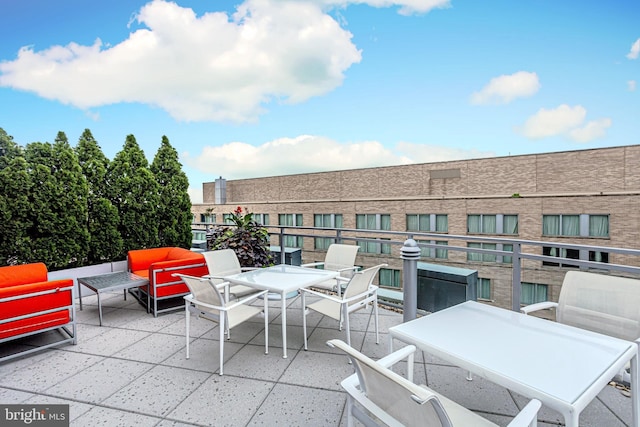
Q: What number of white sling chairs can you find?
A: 6